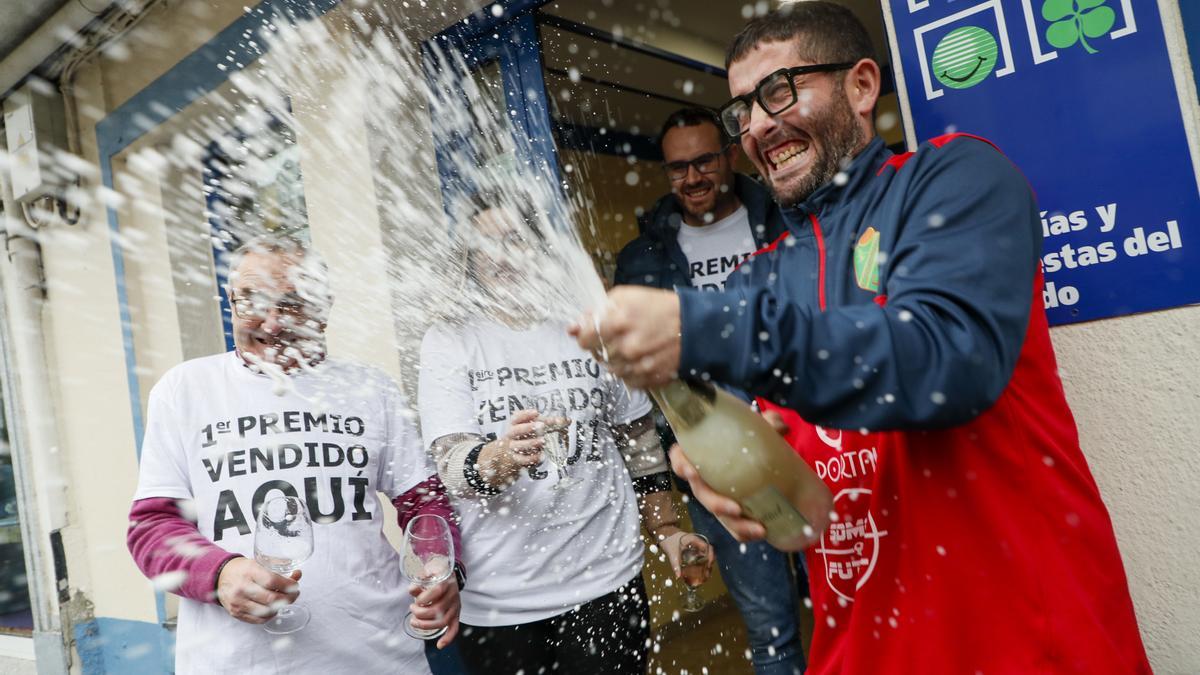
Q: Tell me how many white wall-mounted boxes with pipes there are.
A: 1